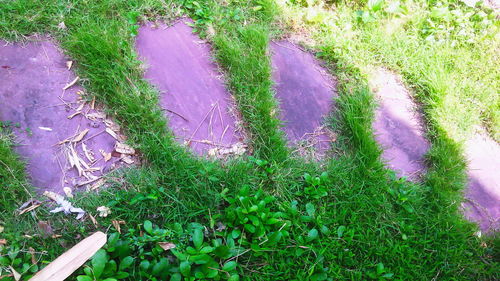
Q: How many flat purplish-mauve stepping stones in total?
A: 5